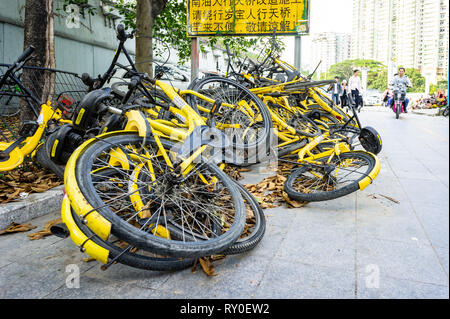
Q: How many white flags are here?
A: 0